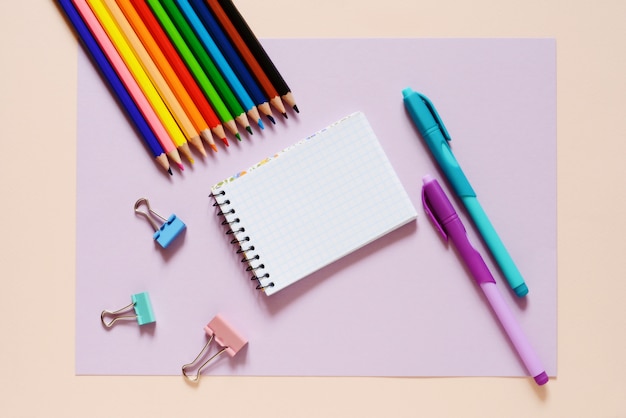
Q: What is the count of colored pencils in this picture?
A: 12